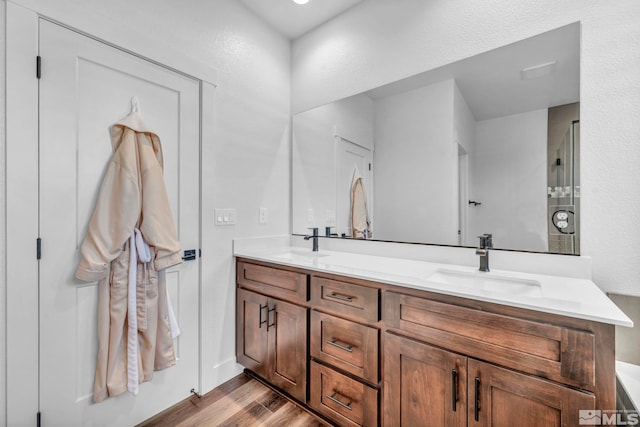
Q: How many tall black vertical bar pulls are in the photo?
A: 4